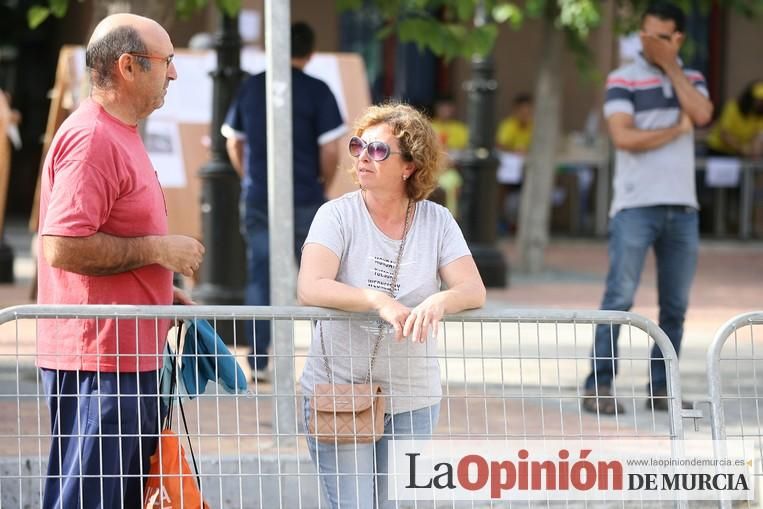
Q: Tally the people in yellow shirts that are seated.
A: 3